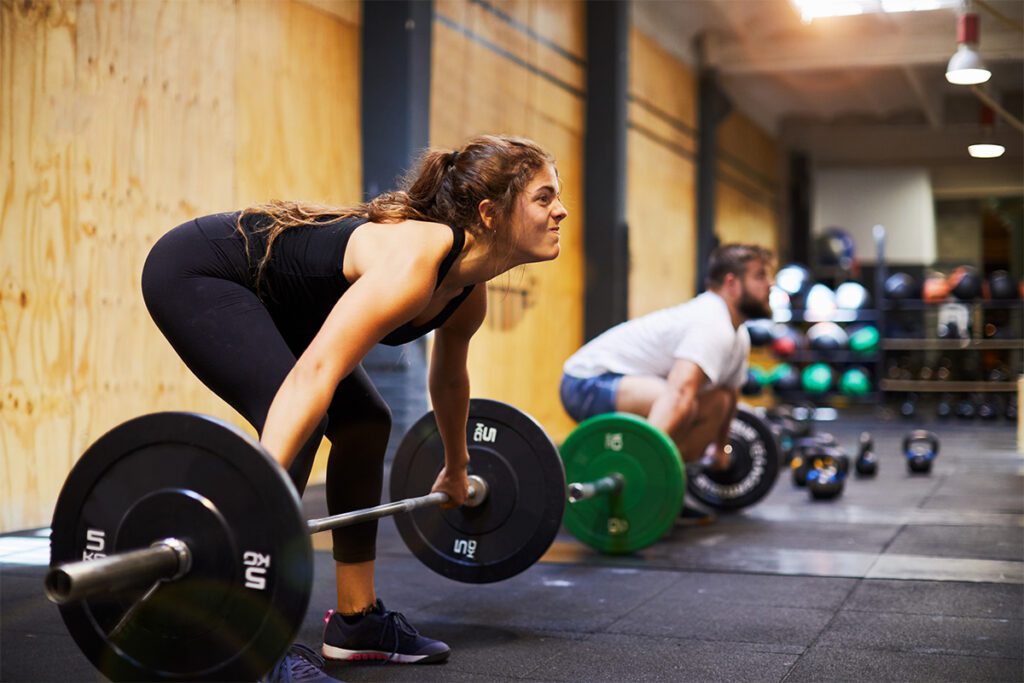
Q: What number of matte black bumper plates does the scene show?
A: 3